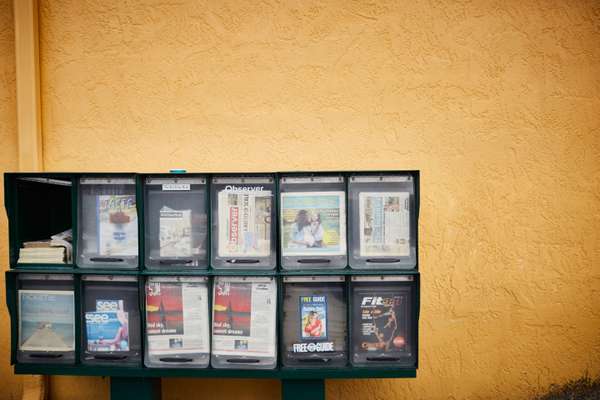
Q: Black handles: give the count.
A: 11